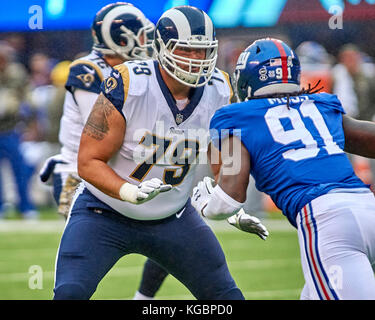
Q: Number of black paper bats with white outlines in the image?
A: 0